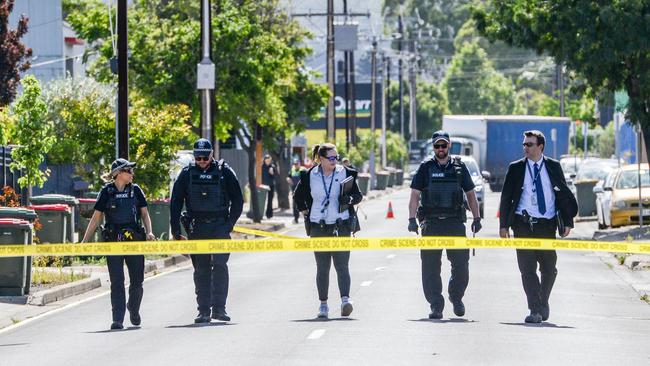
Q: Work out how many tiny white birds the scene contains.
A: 0